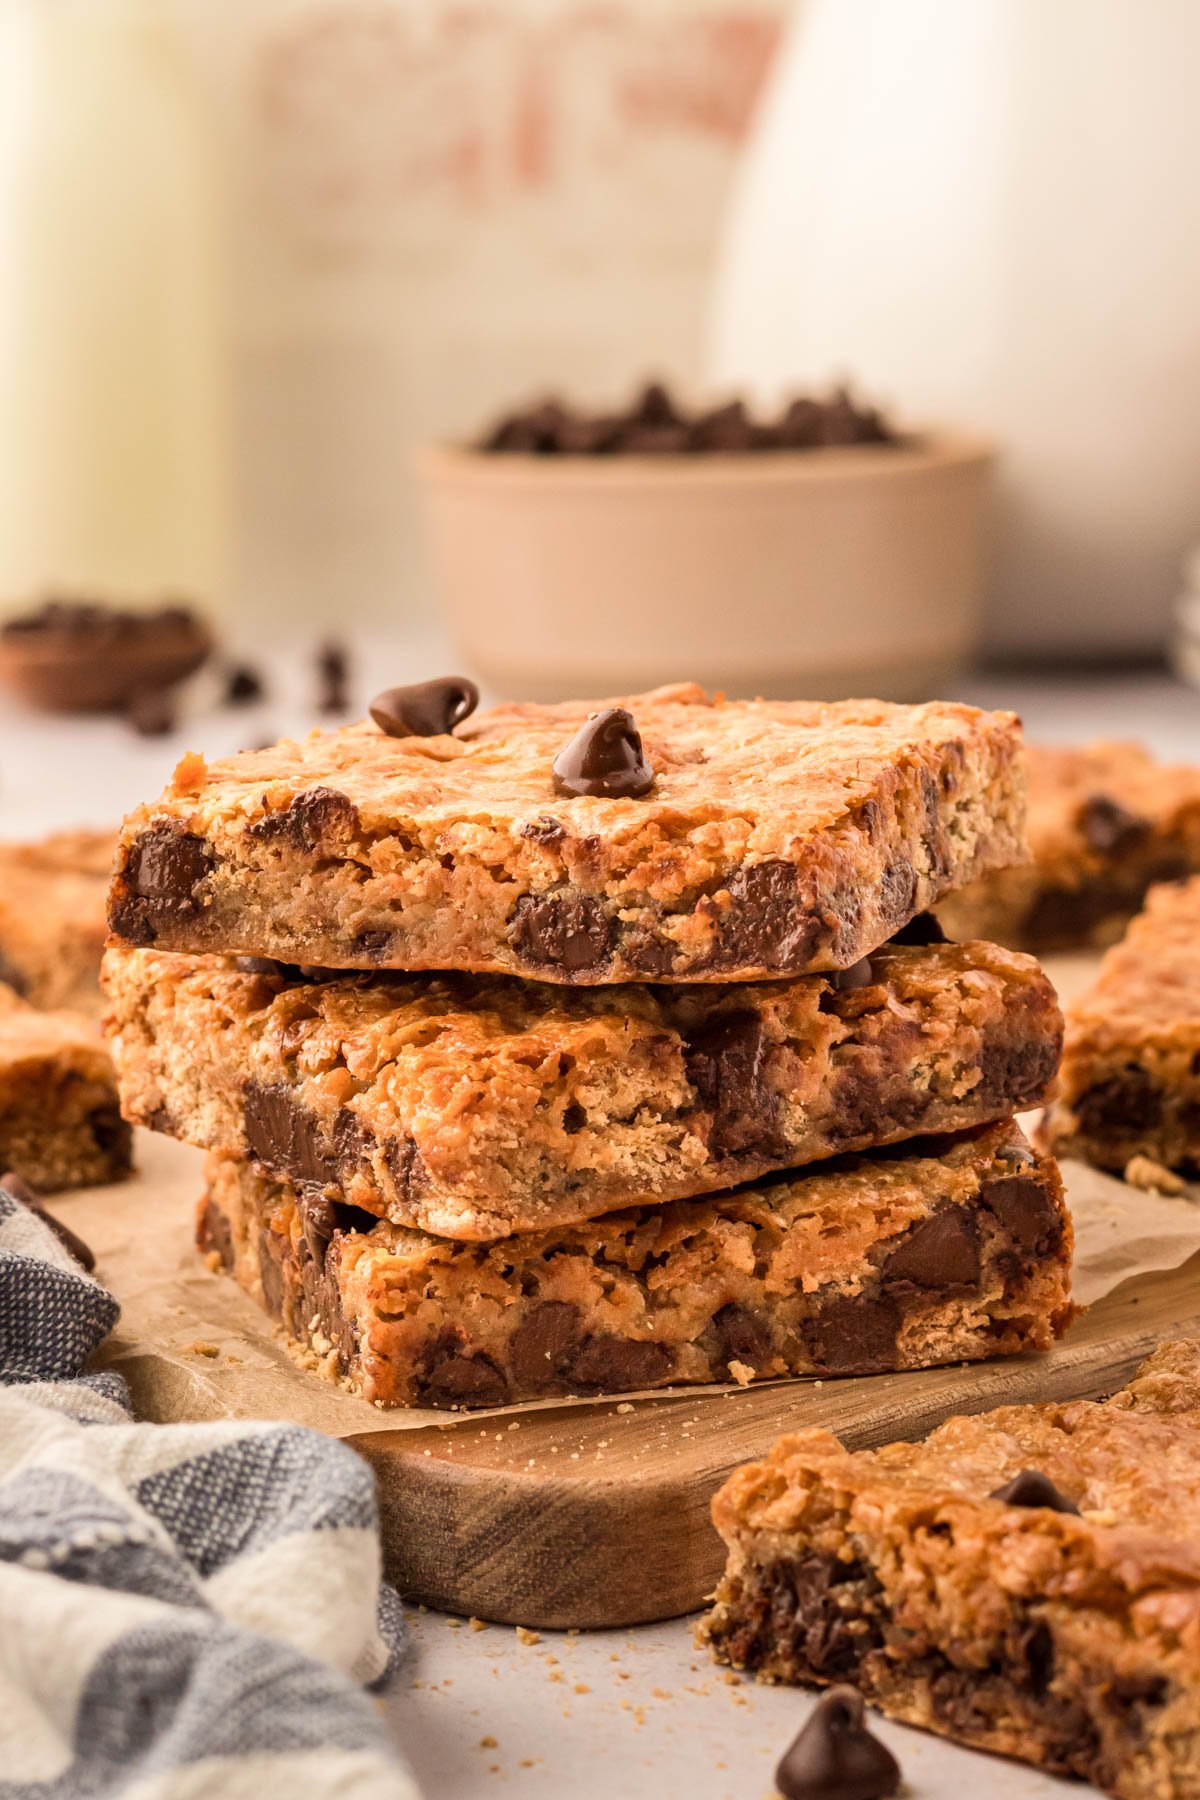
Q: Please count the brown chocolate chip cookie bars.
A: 8